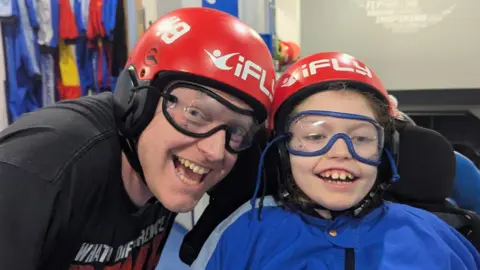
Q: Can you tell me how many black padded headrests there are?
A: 1